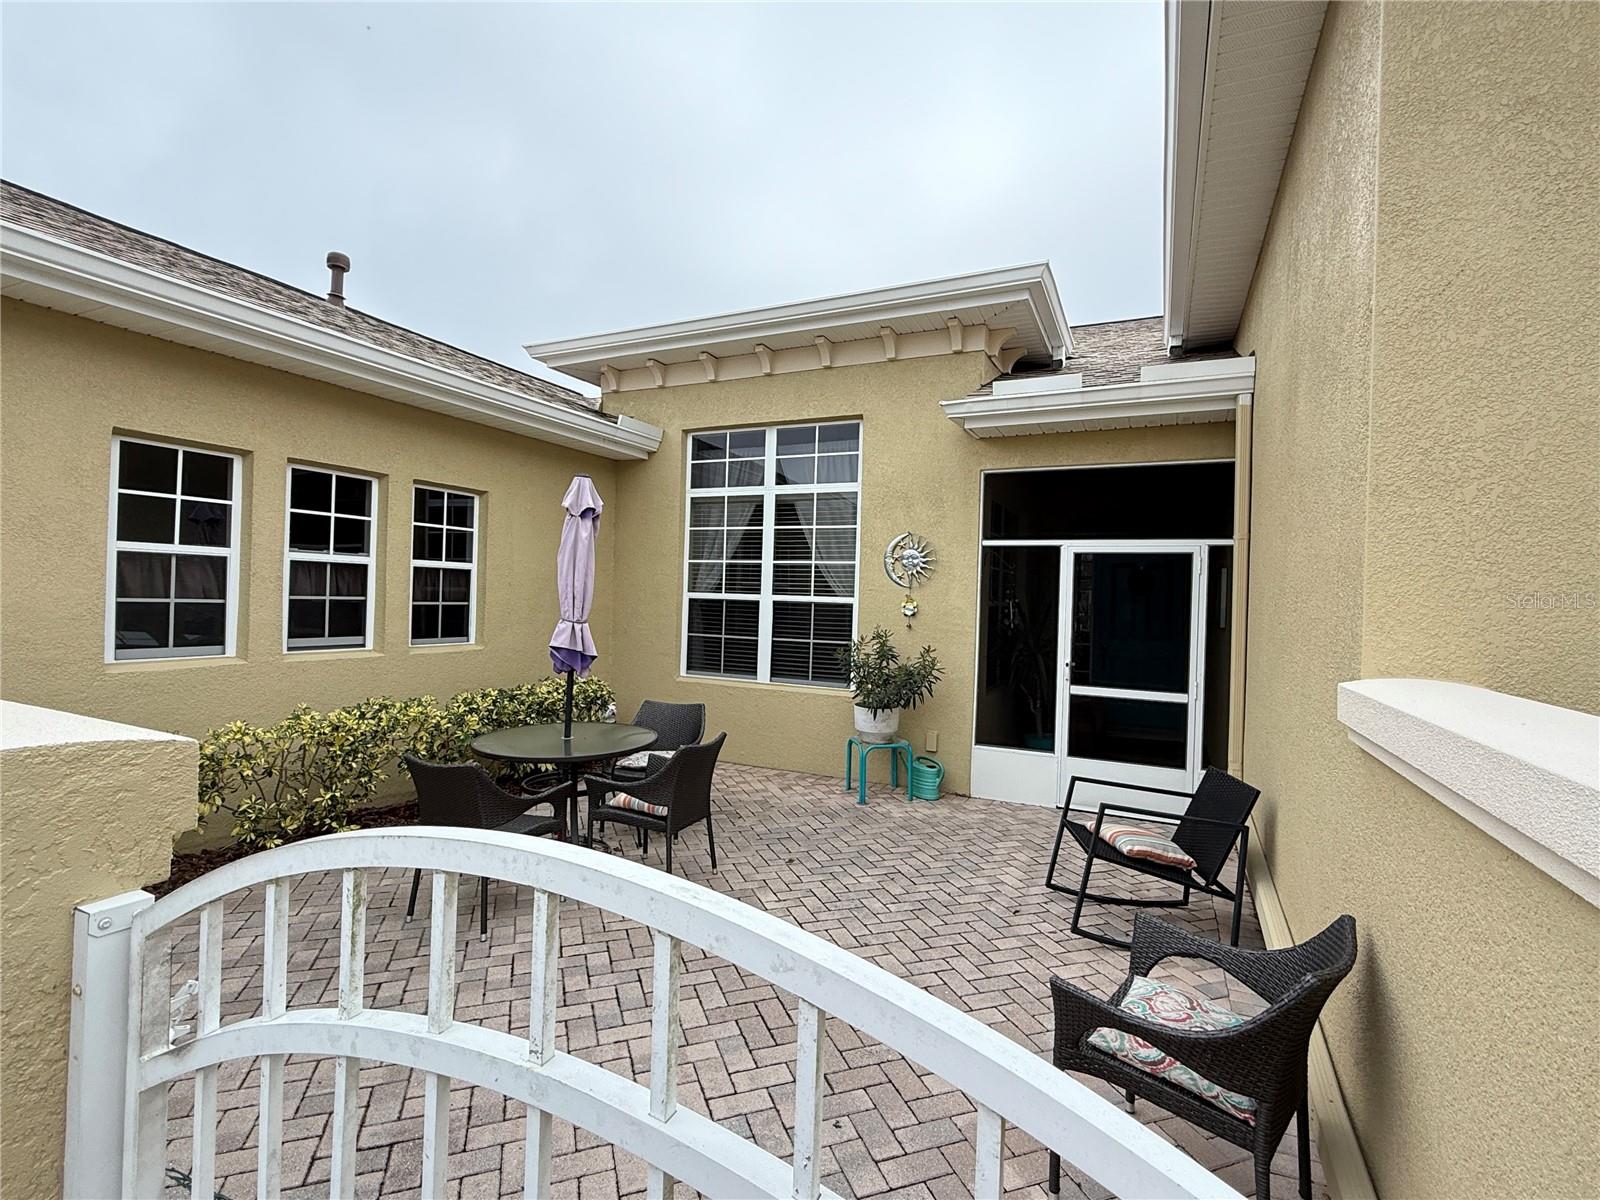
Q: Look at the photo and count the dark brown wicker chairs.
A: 4